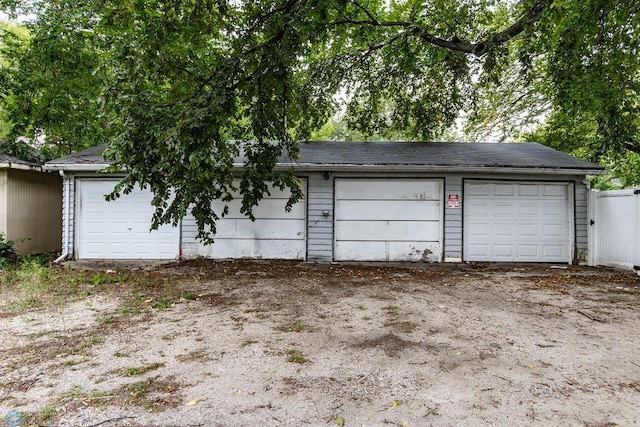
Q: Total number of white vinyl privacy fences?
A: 1